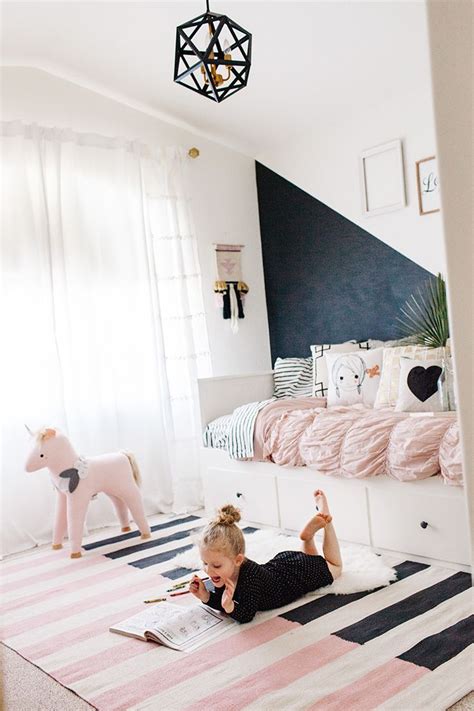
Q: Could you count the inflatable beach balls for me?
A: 0